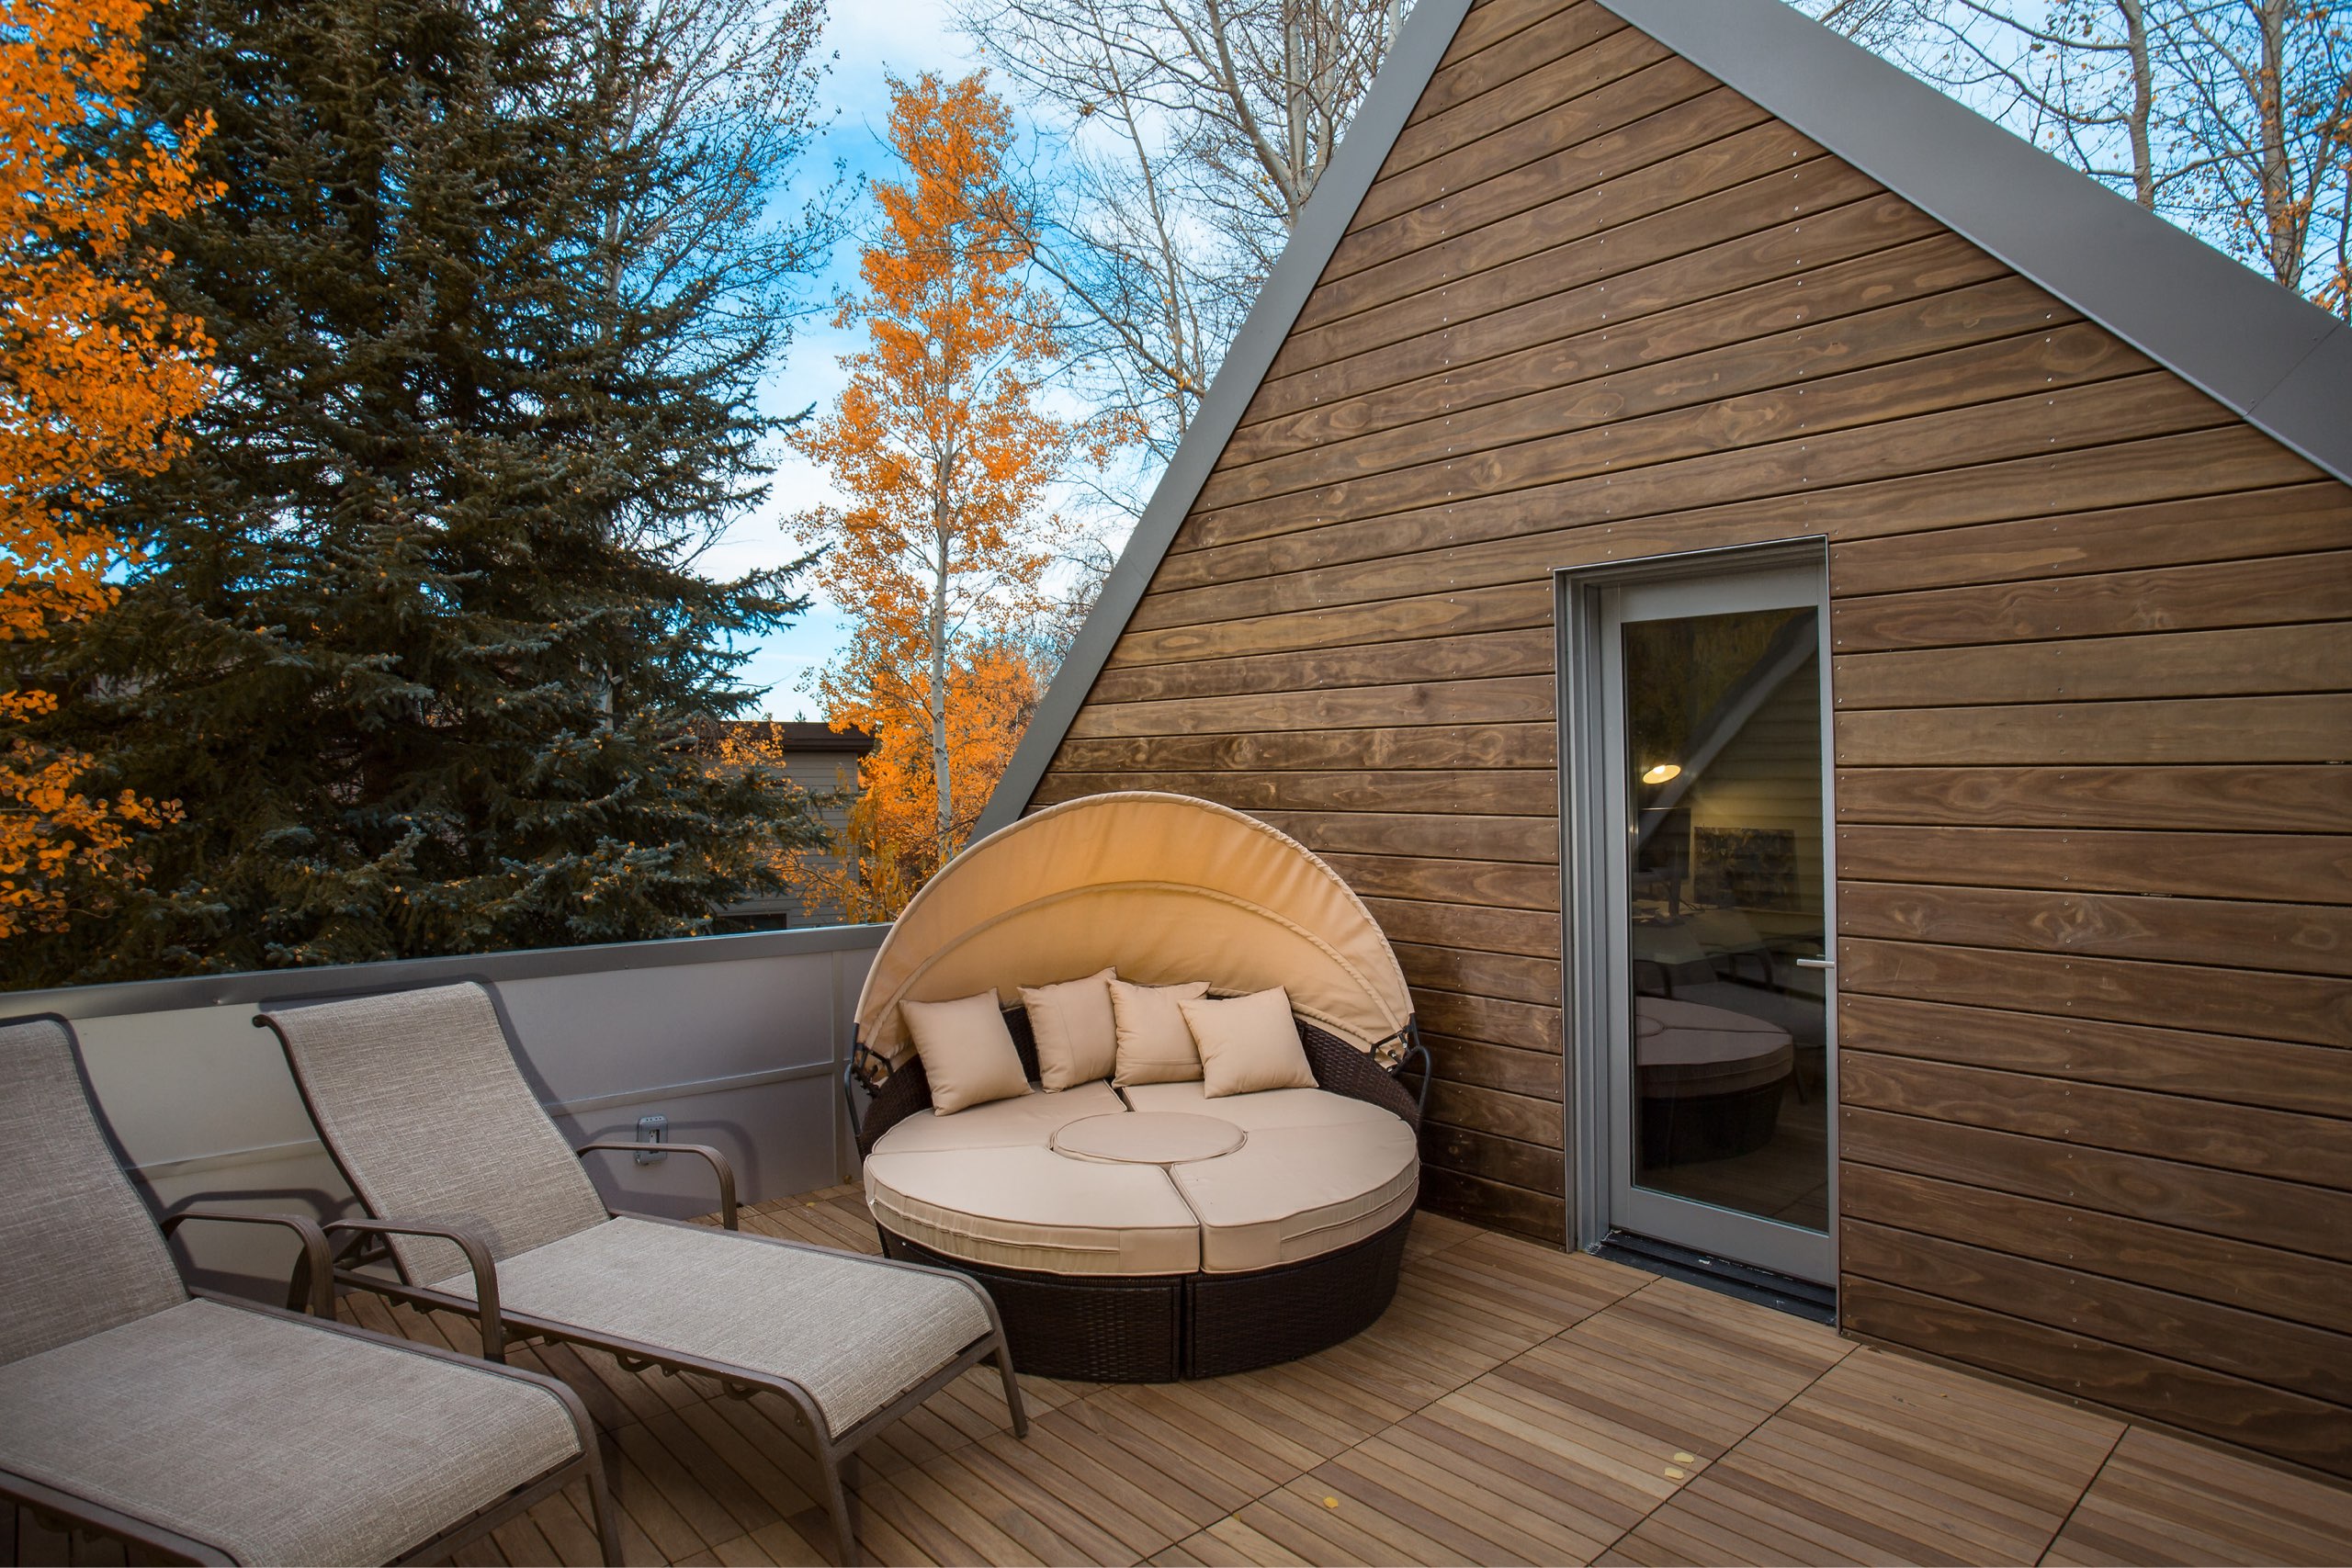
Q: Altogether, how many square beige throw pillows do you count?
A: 4